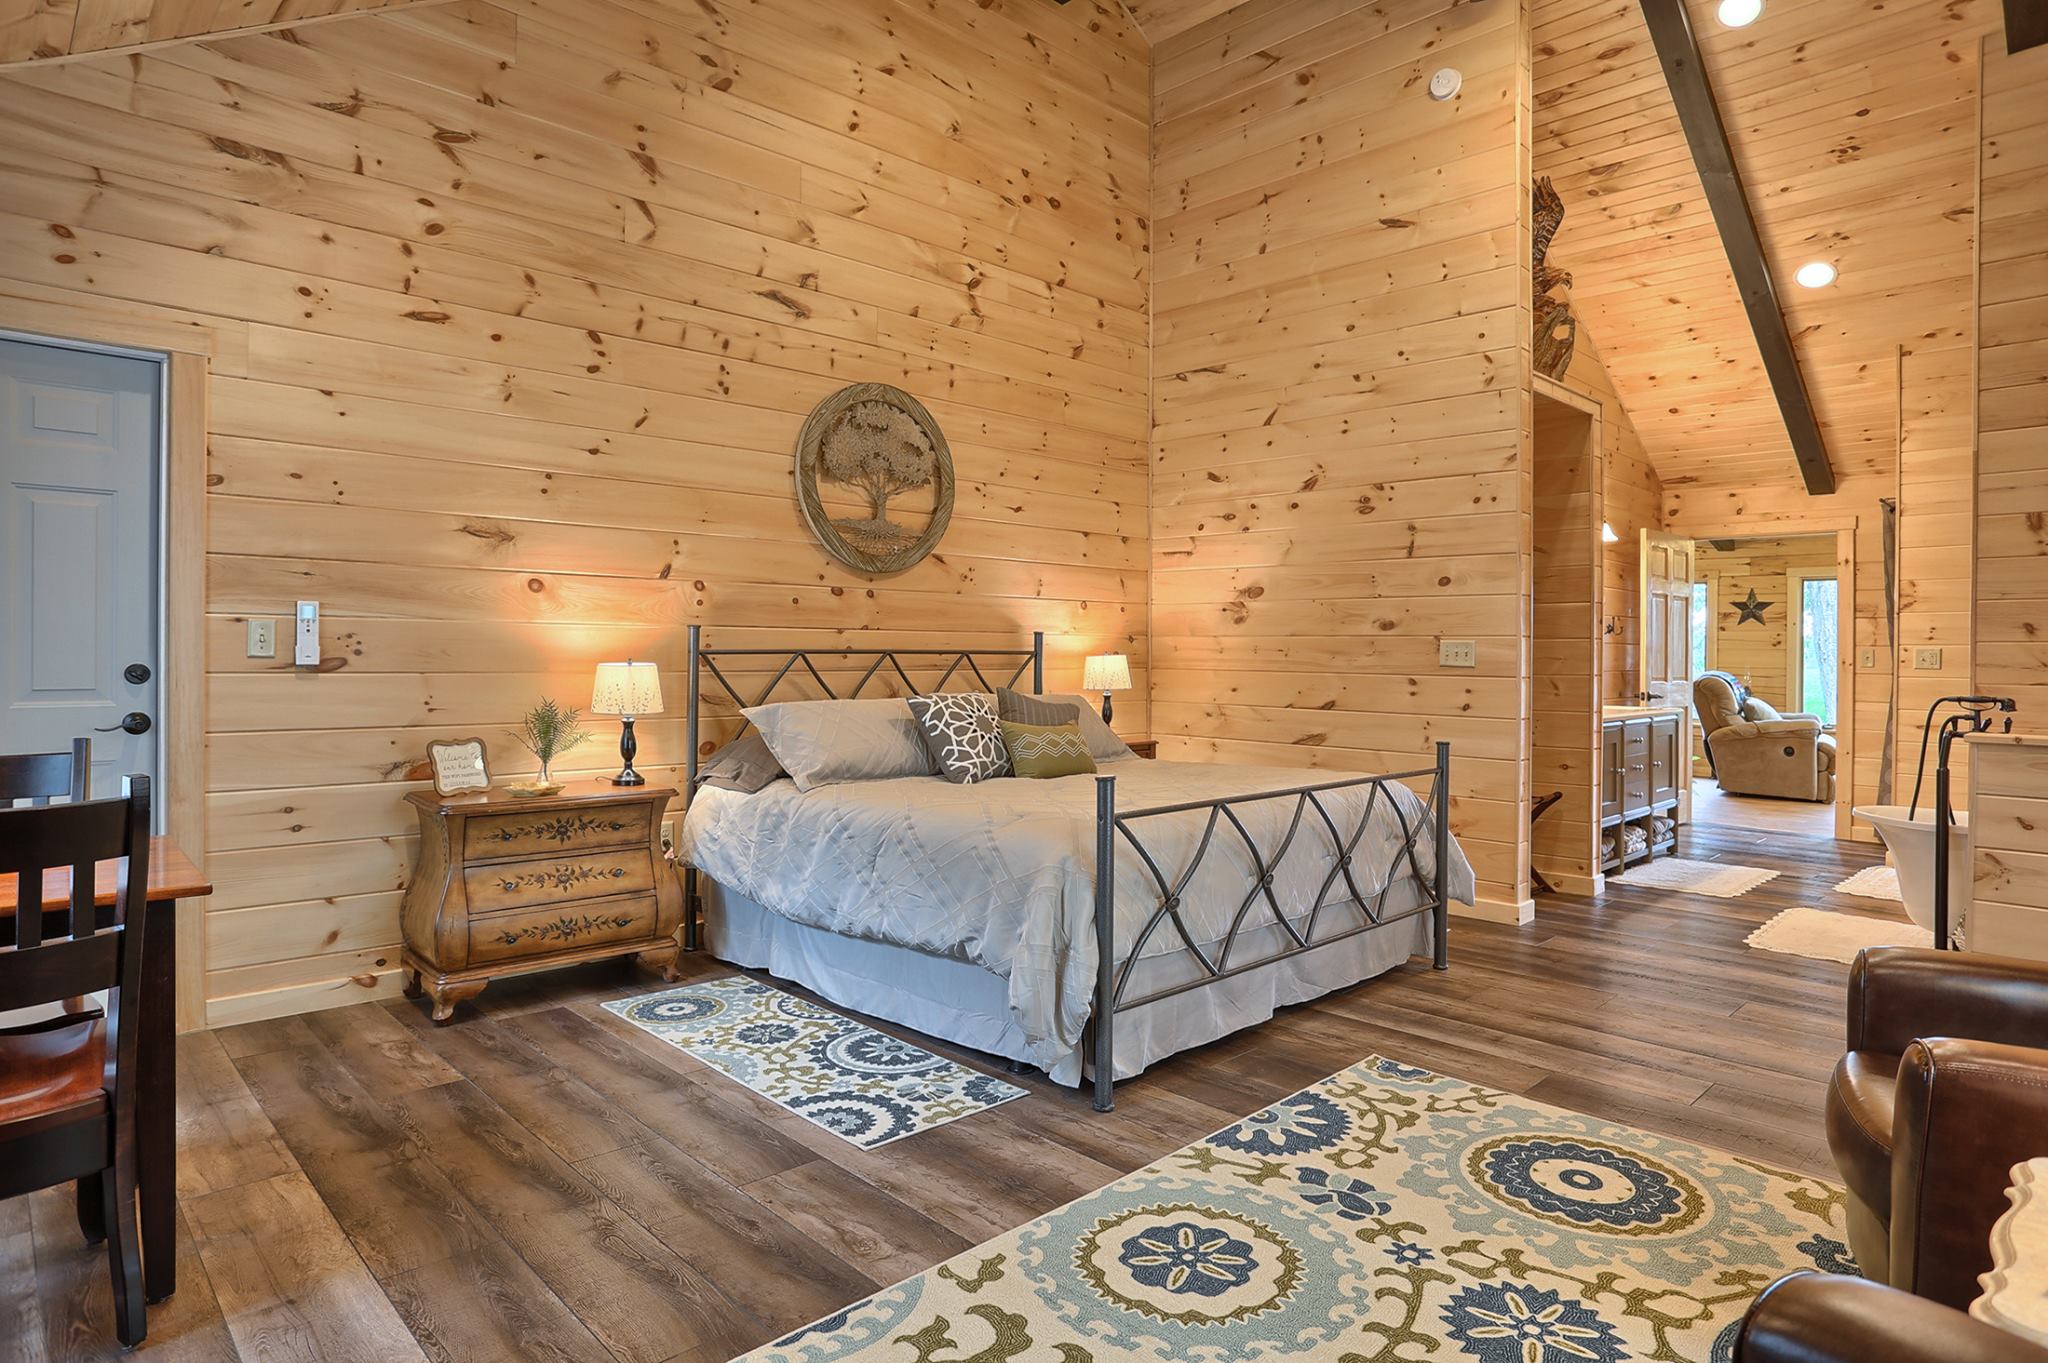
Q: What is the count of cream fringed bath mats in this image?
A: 3